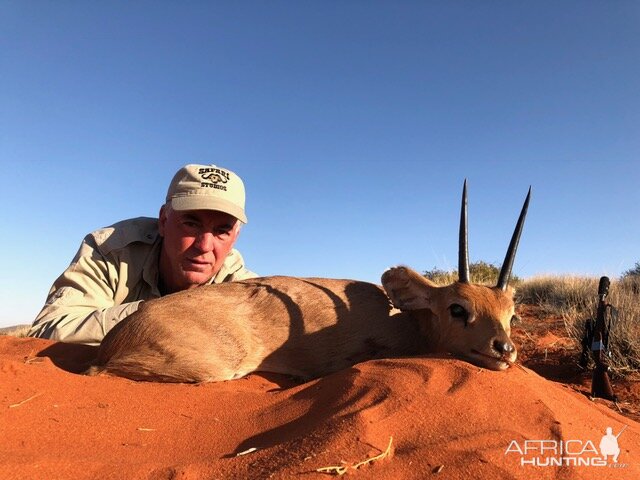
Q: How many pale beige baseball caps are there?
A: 1